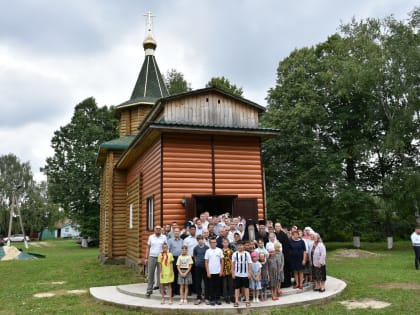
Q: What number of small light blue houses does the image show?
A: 1